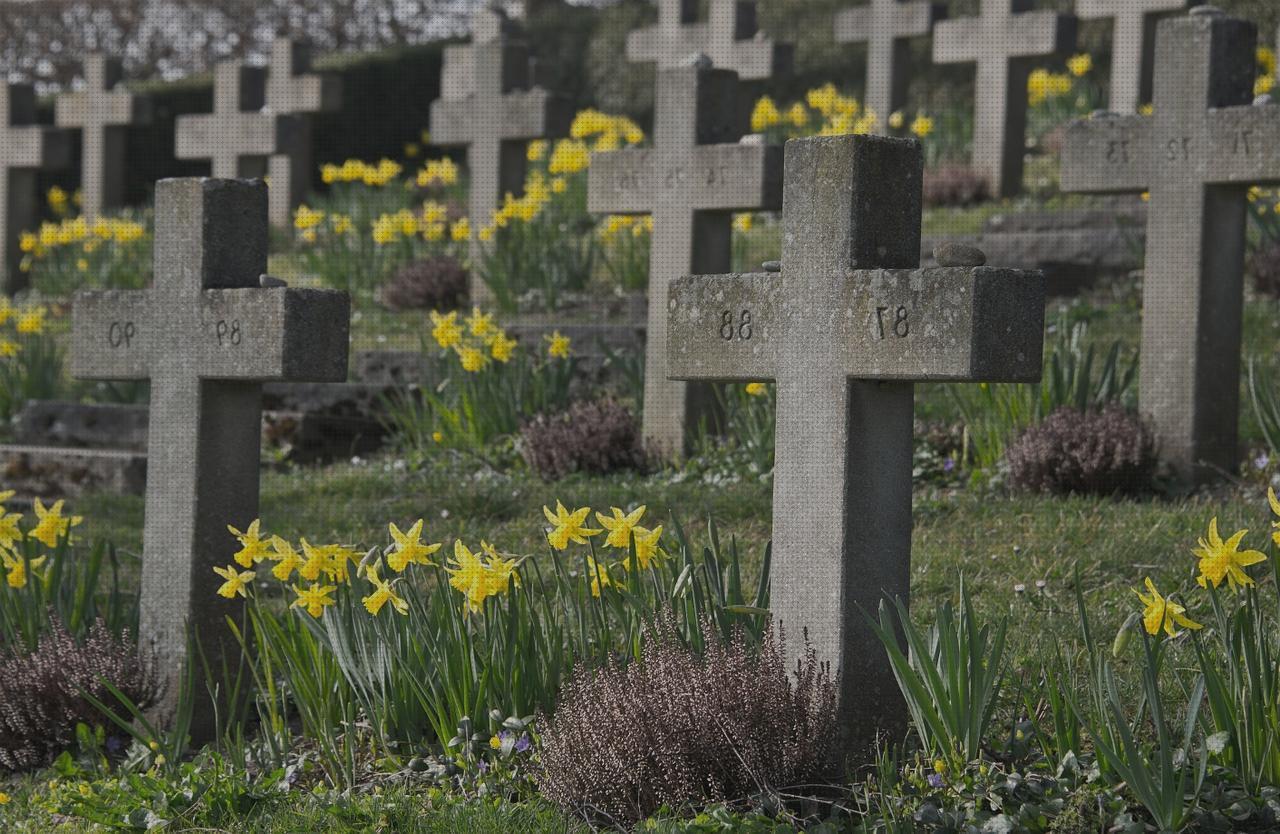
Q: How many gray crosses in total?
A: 15